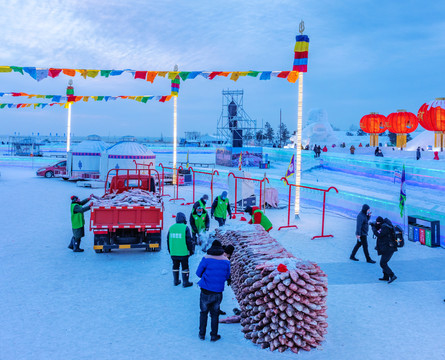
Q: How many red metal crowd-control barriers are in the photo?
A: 5